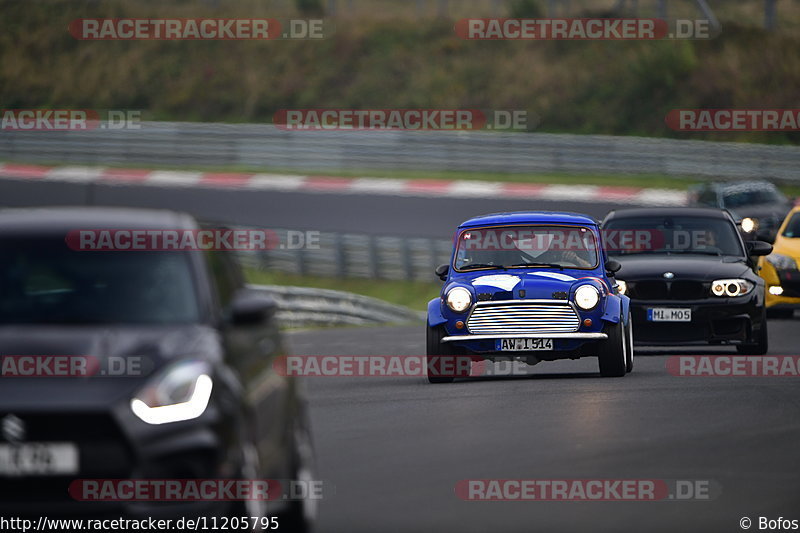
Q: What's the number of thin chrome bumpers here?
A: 1